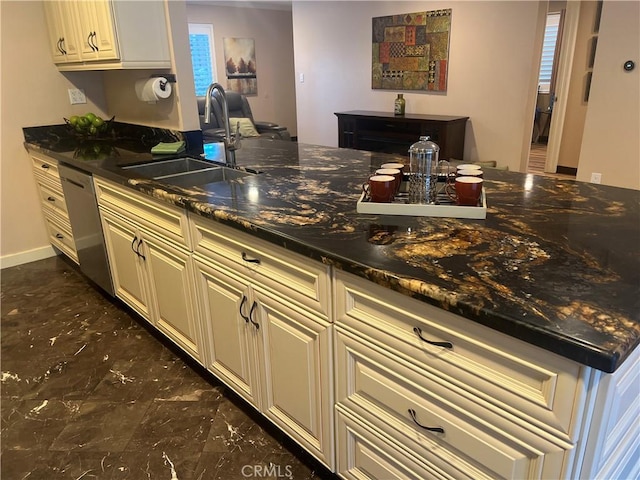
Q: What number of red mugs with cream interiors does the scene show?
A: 6